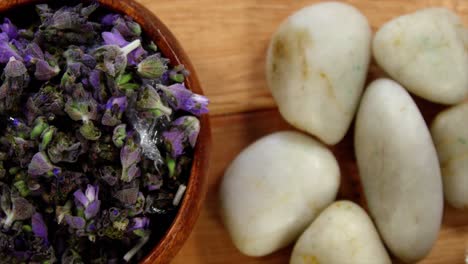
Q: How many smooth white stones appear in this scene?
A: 6